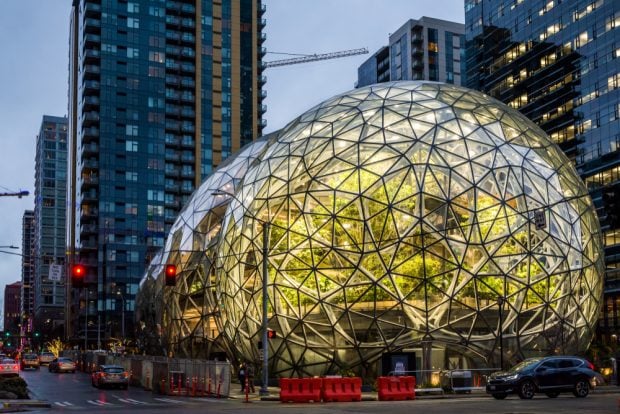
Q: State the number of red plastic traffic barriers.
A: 3